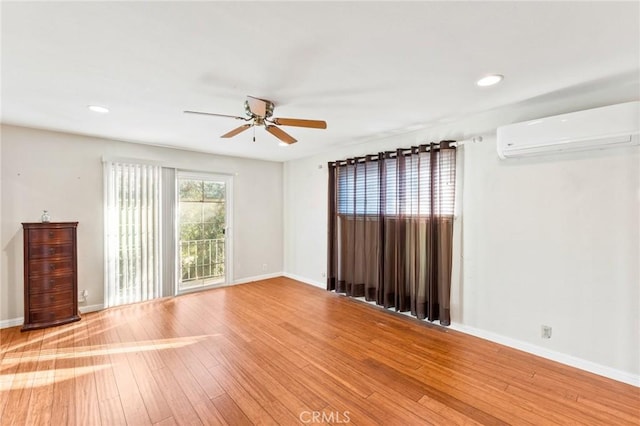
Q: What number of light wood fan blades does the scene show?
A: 5